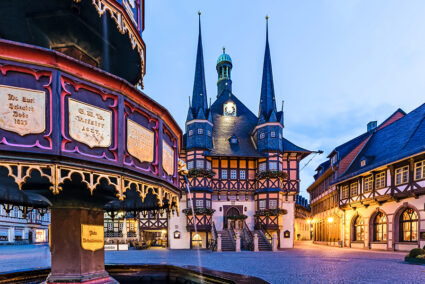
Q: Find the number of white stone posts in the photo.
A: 4